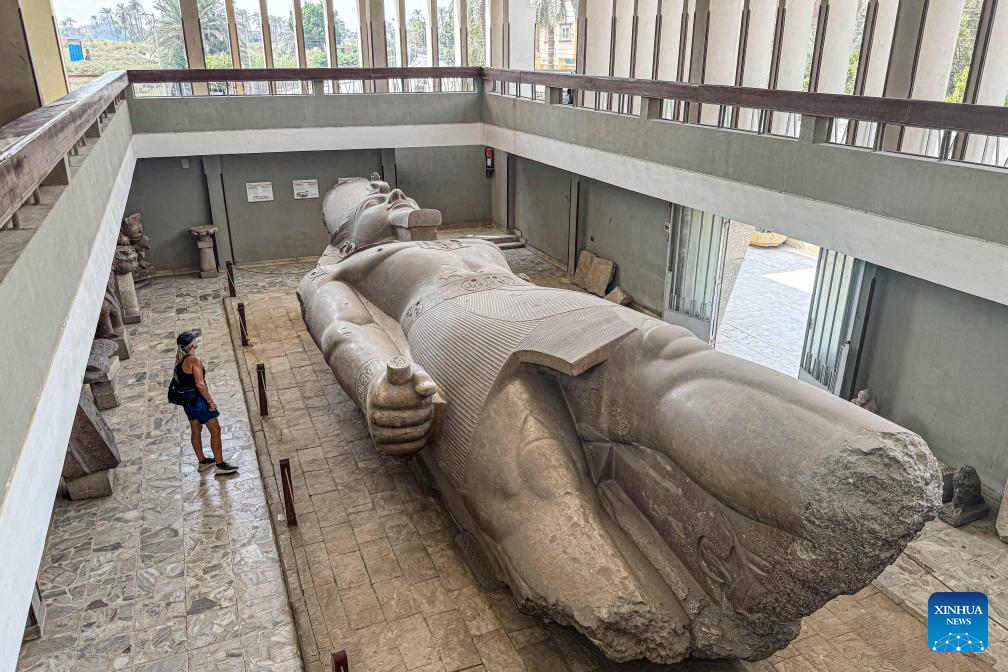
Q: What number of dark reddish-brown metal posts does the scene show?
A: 5